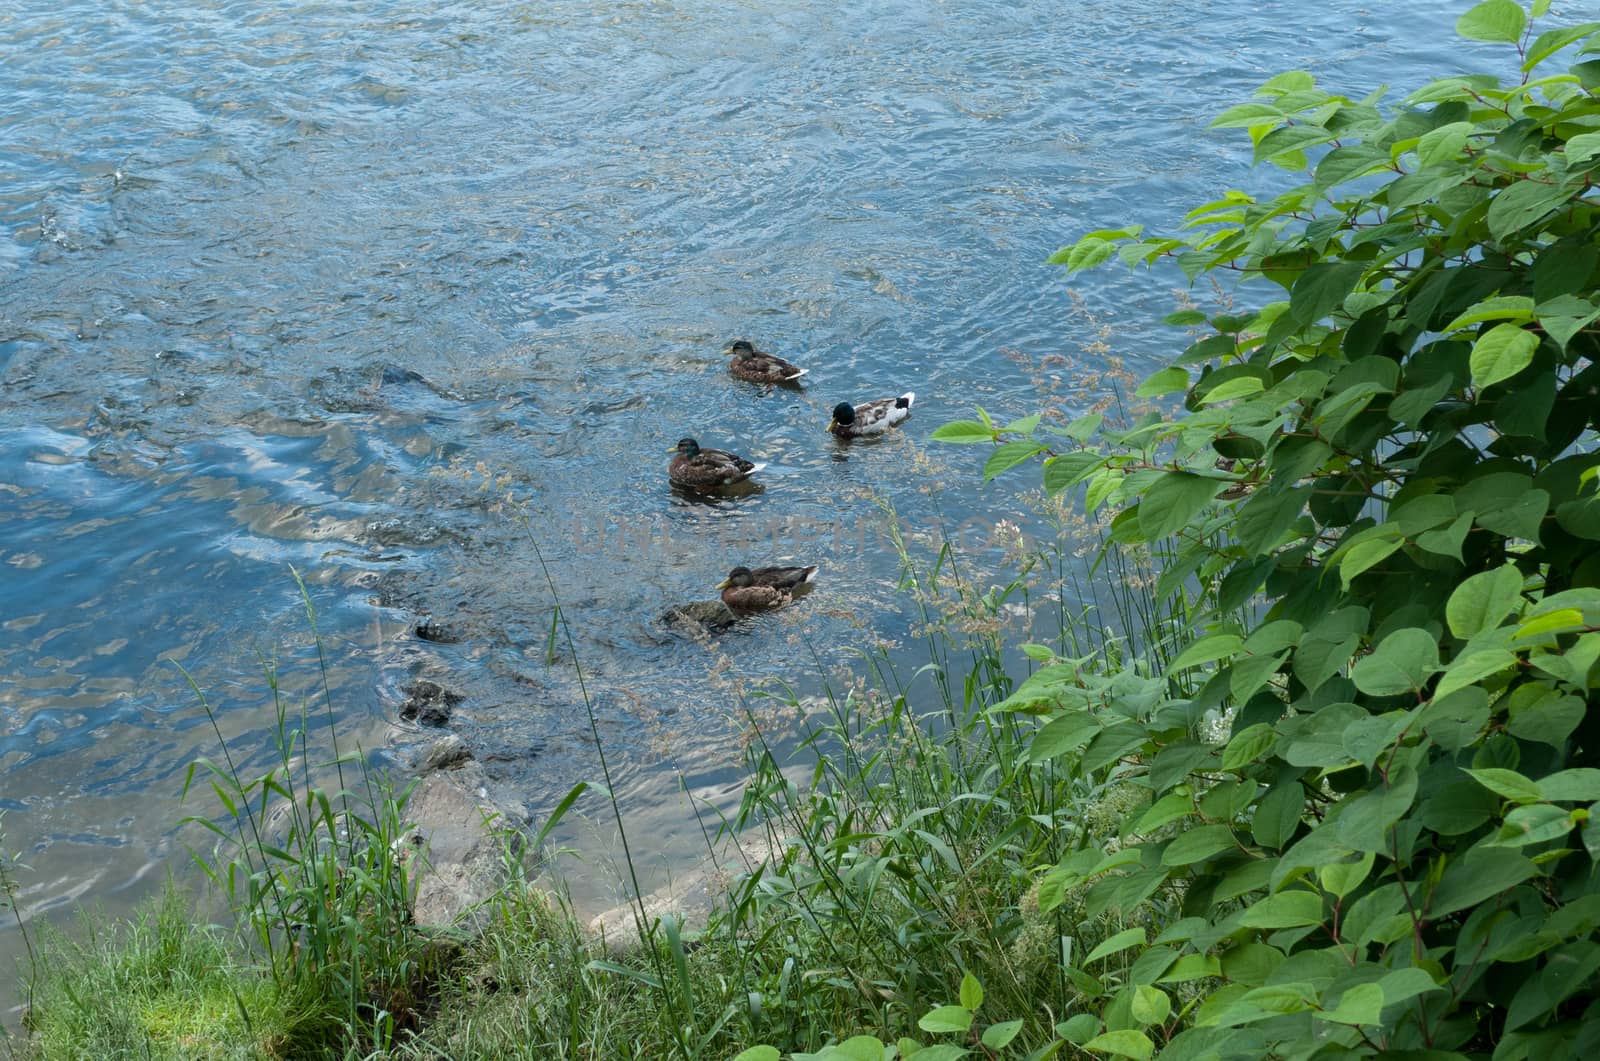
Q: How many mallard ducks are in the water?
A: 4